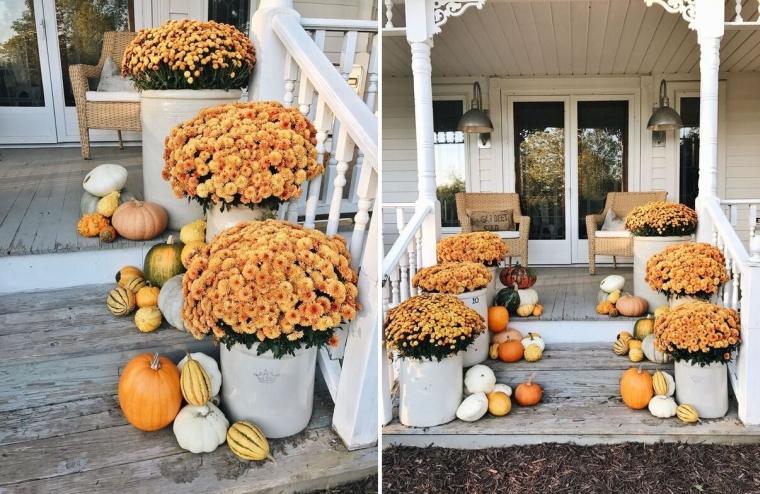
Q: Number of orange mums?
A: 9